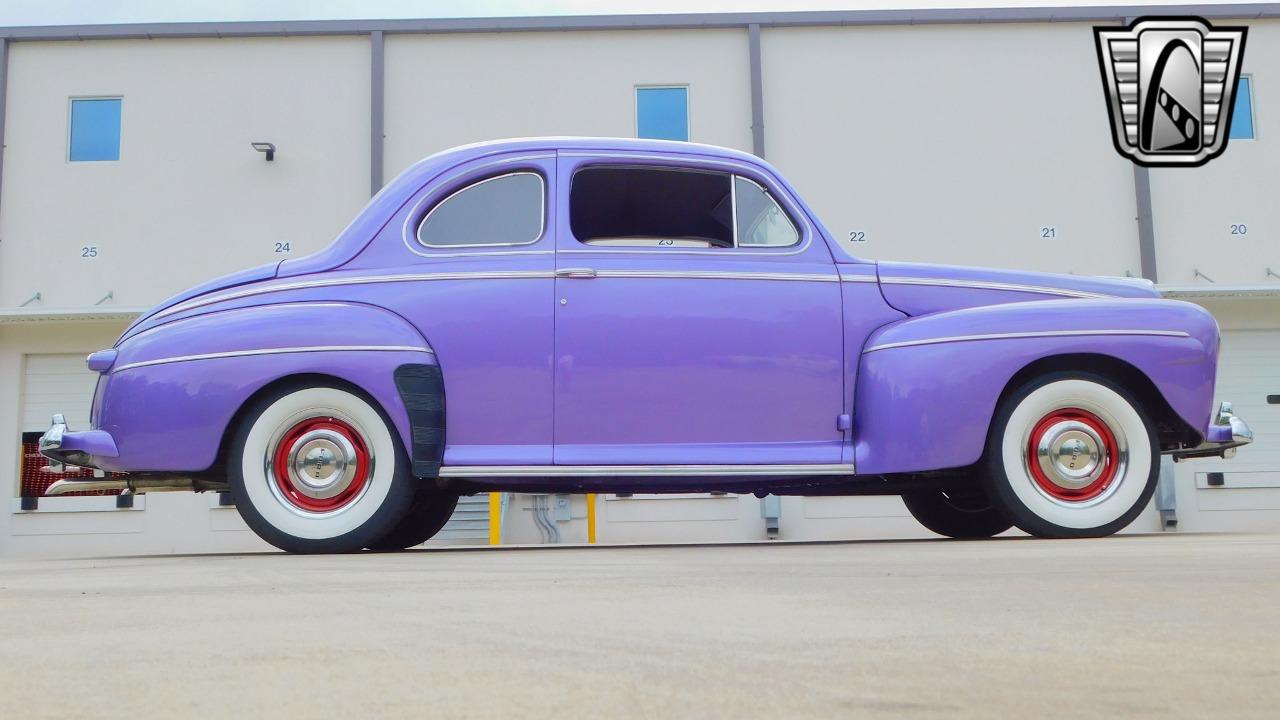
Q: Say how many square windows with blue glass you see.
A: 3